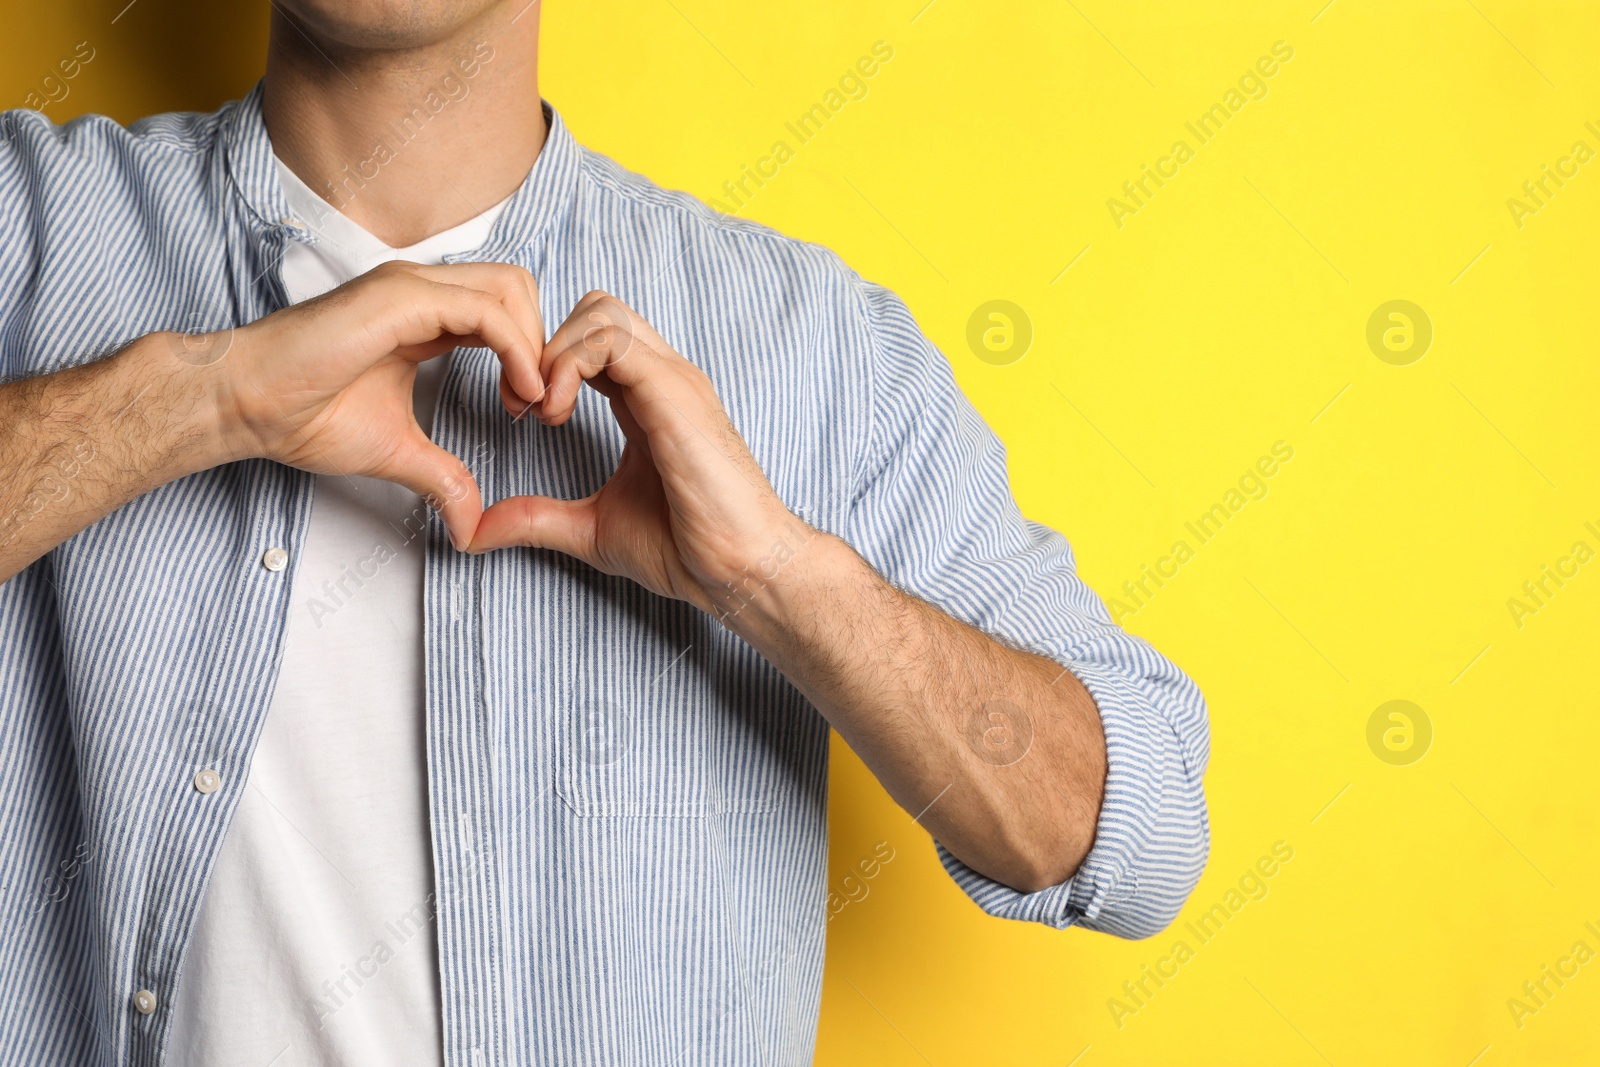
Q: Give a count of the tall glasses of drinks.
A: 0